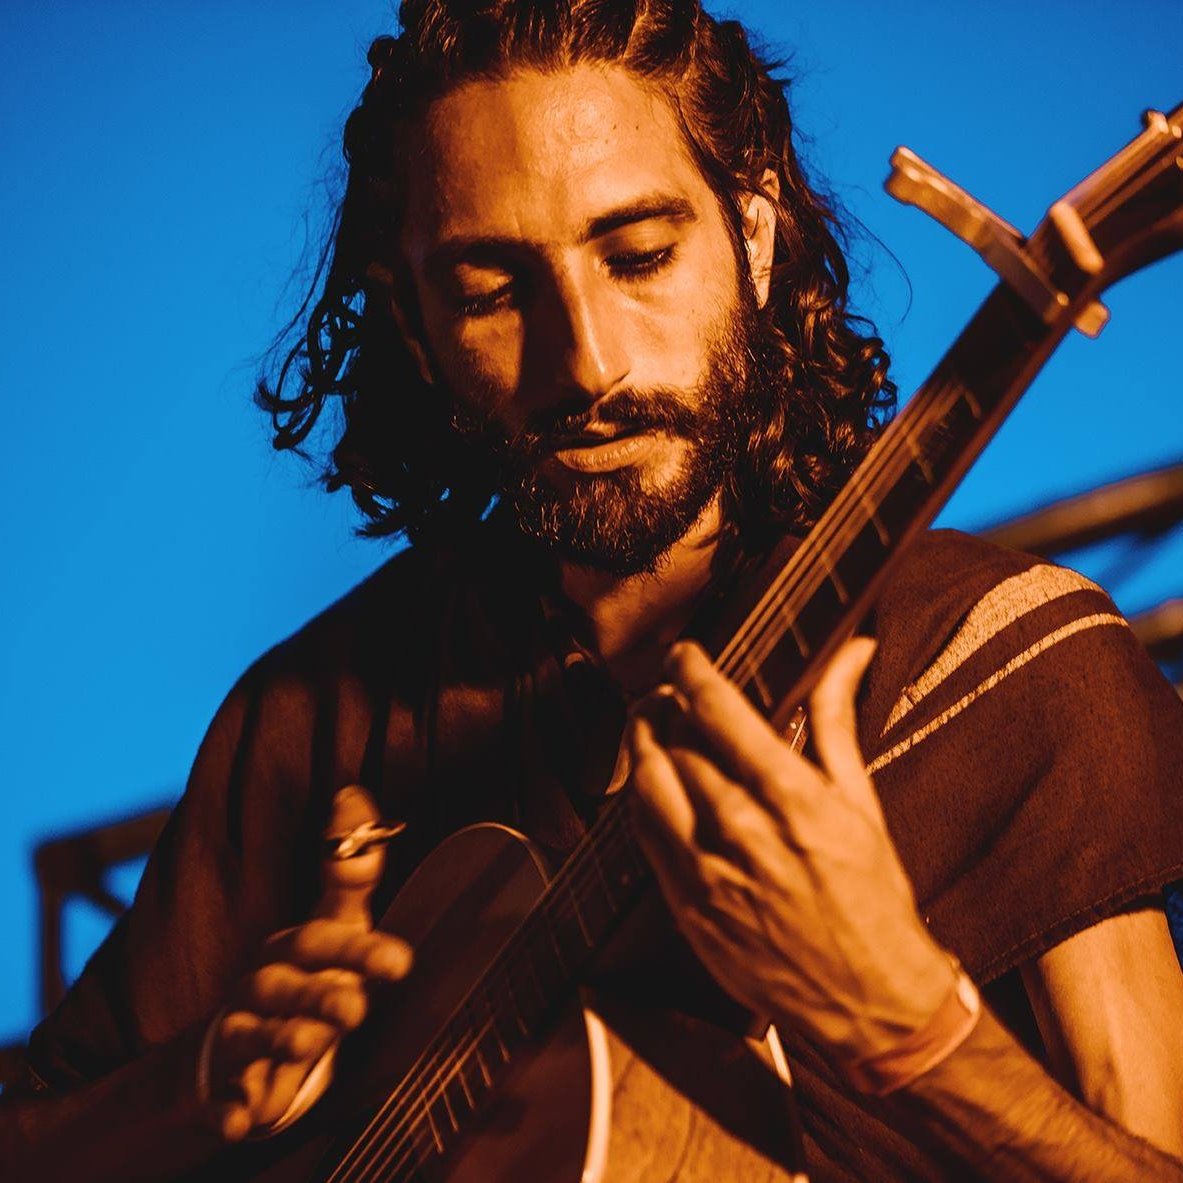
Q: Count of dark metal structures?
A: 2